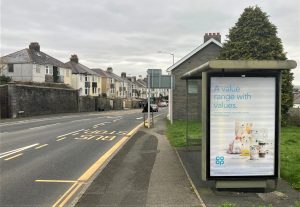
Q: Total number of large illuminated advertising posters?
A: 1